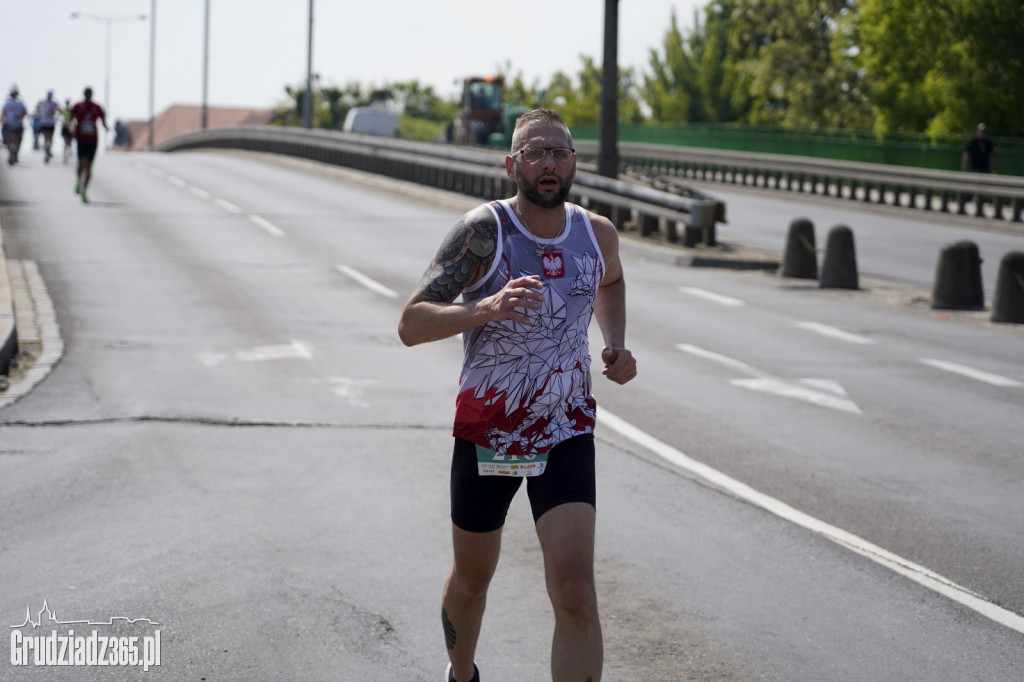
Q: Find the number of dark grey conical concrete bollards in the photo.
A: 4